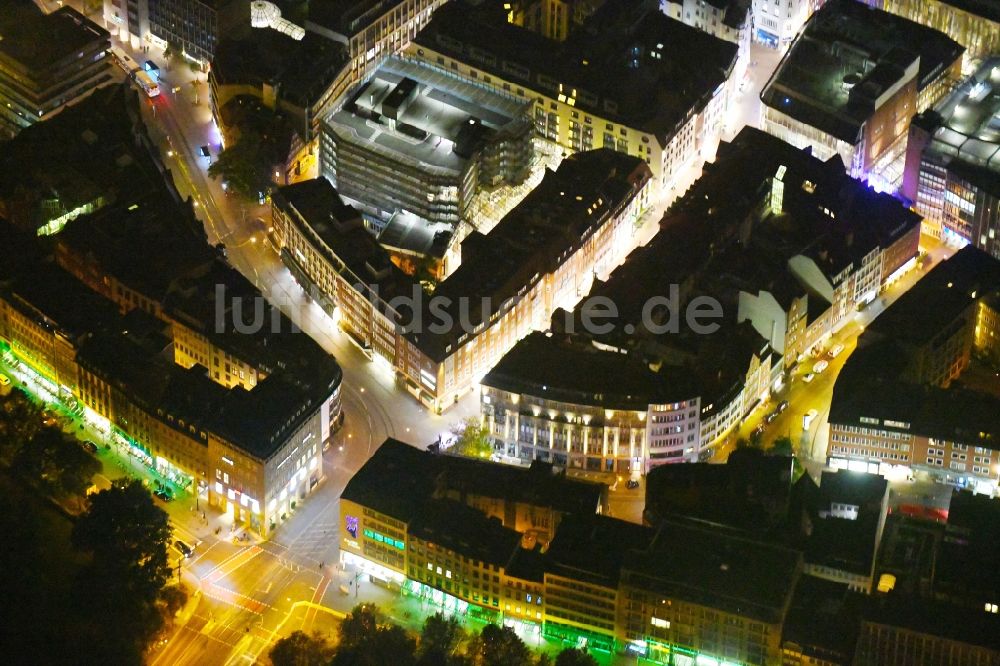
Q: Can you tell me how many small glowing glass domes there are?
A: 1